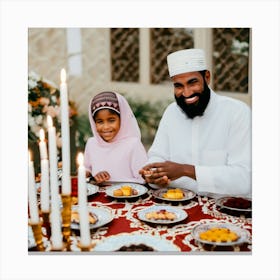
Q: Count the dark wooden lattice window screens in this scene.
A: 3